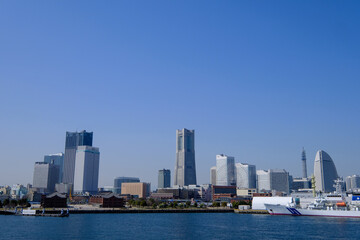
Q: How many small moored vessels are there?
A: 1